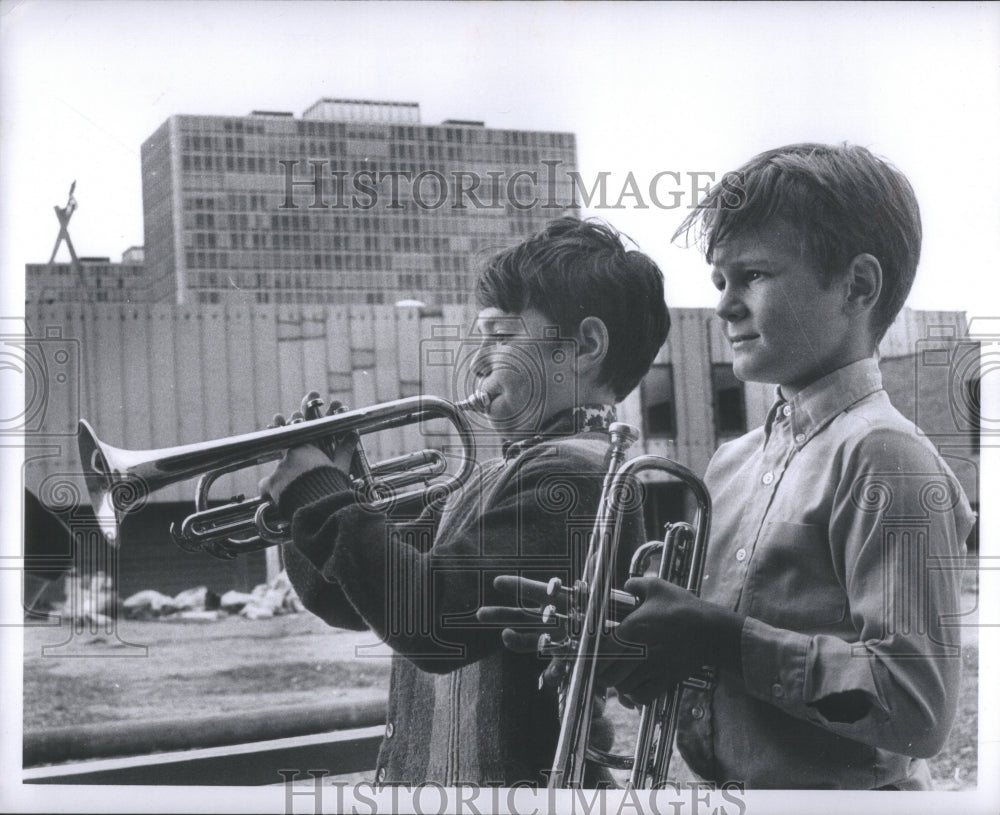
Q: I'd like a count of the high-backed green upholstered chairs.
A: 0